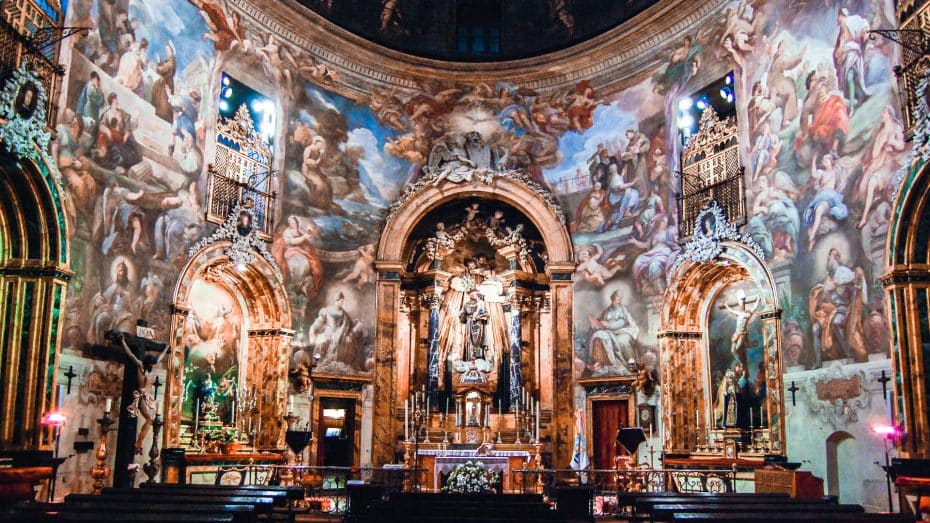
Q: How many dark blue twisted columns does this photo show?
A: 2